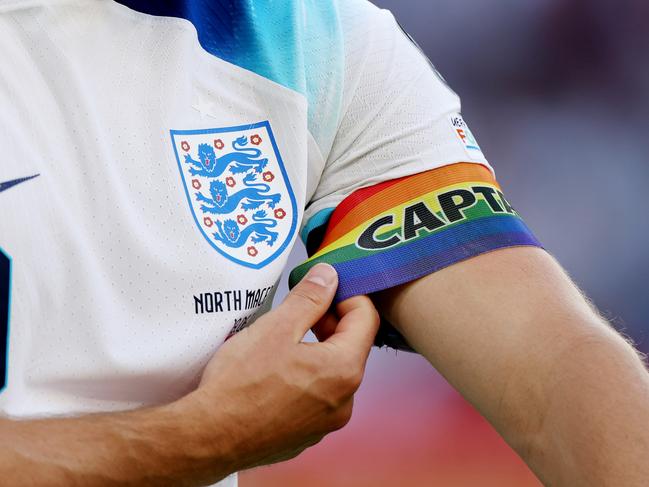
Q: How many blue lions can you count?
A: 3